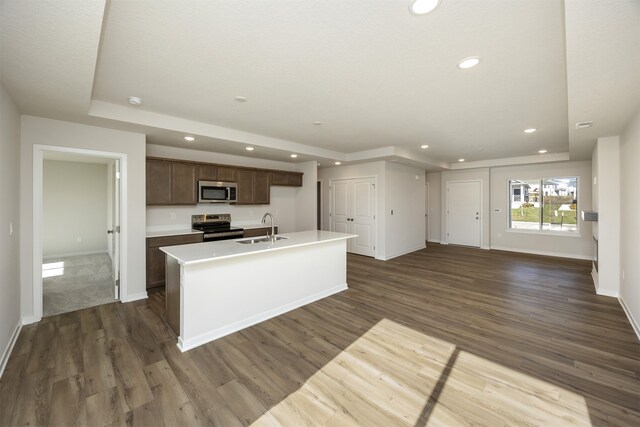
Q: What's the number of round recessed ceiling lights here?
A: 10